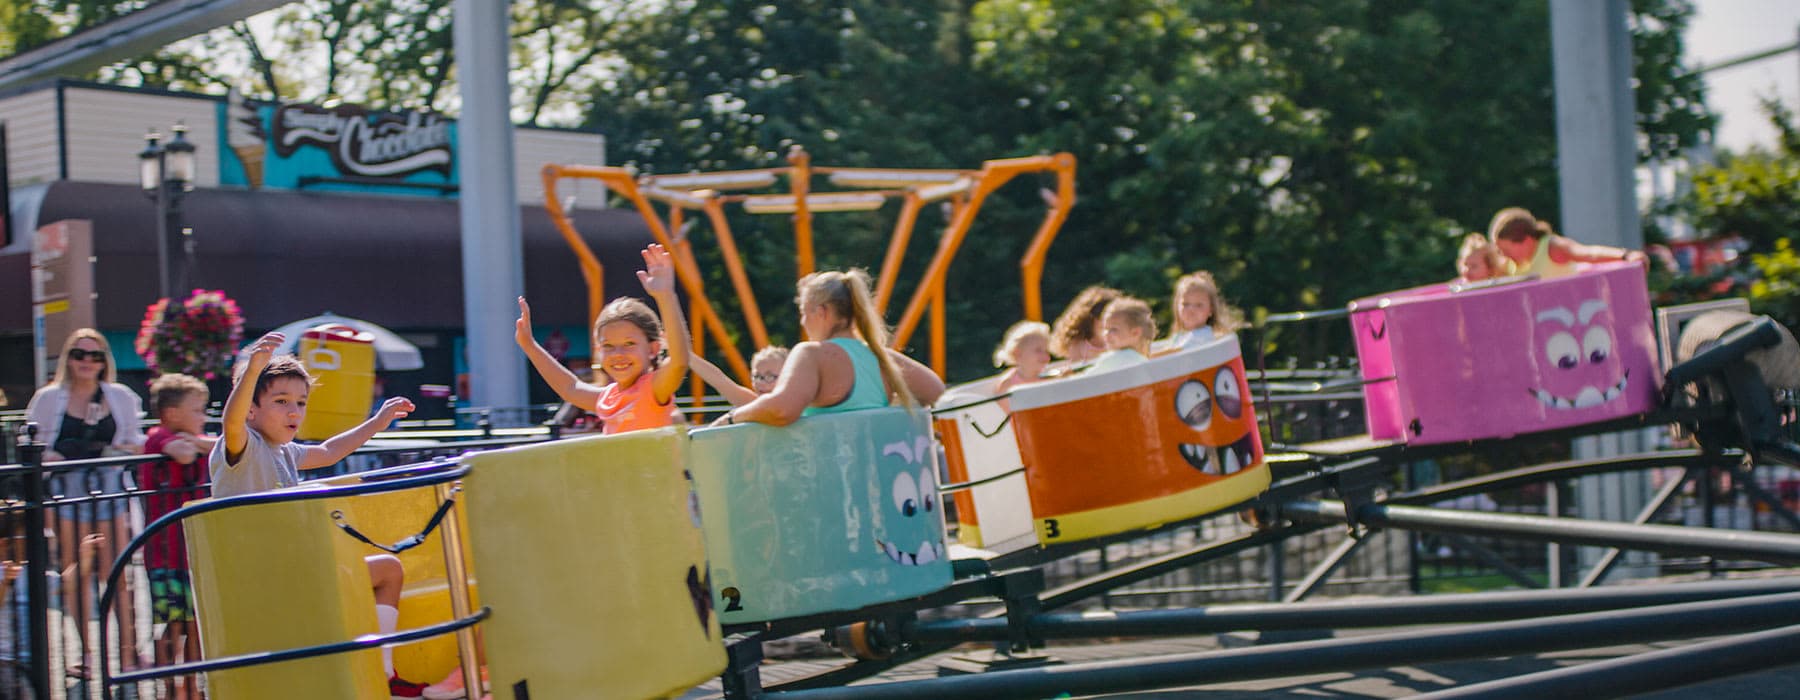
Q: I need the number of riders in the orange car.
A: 4